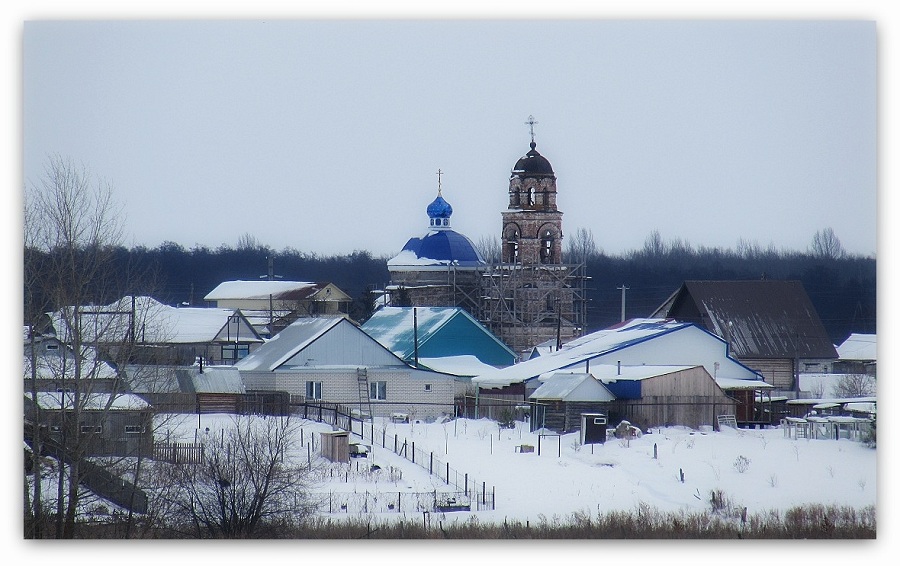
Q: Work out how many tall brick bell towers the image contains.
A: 1